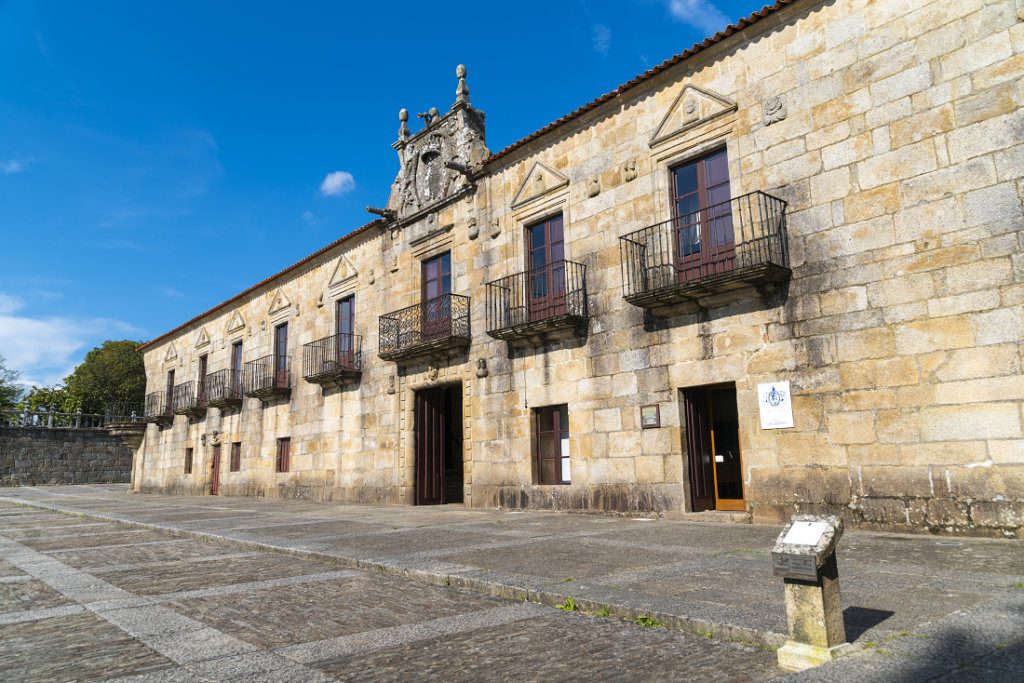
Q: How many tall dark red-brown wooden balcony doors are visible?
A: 8